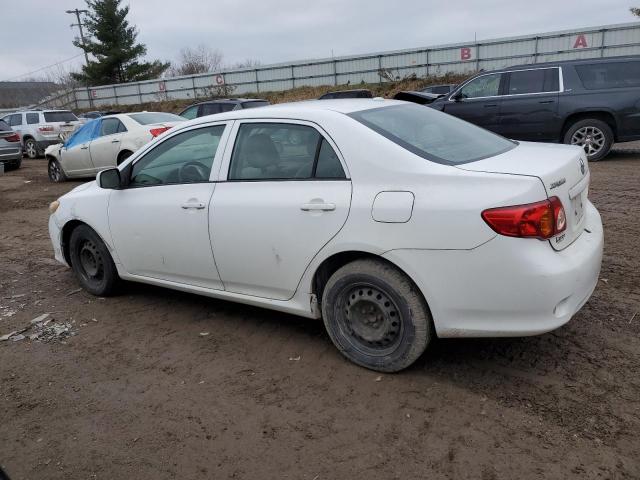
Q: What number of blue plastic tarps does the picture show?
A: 1